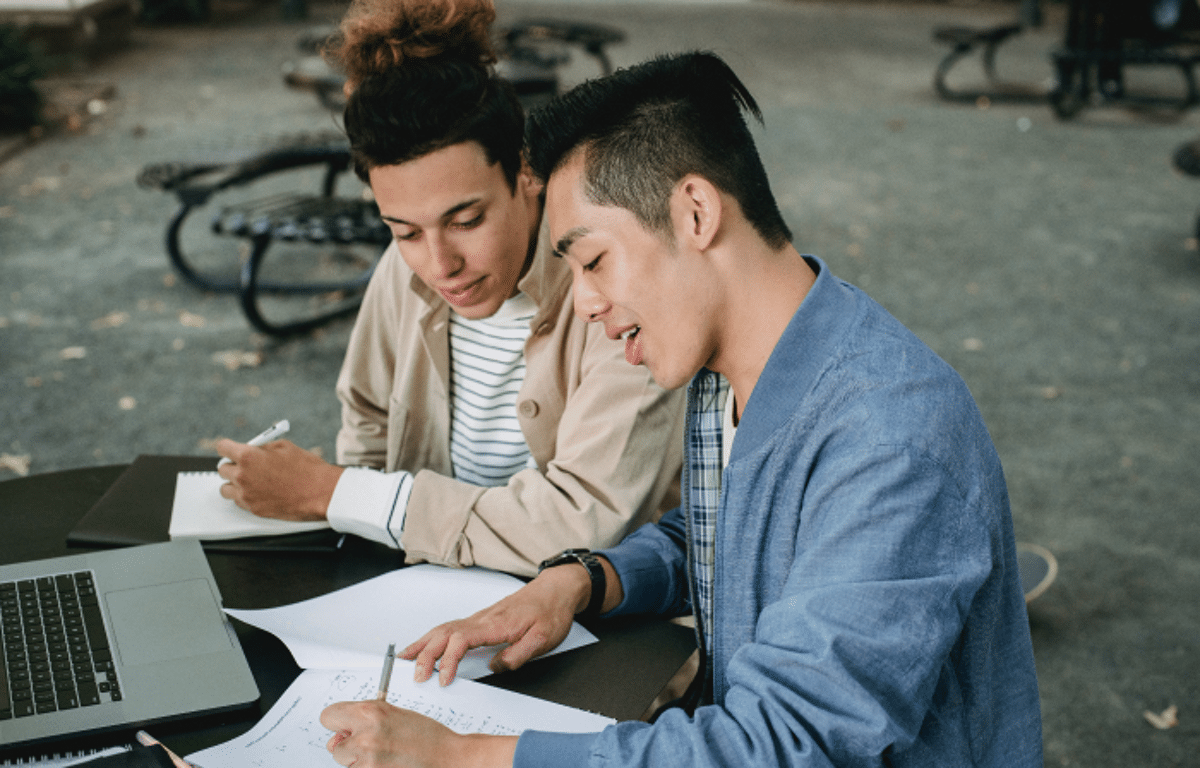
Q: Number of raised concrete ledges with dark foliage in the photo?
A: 1